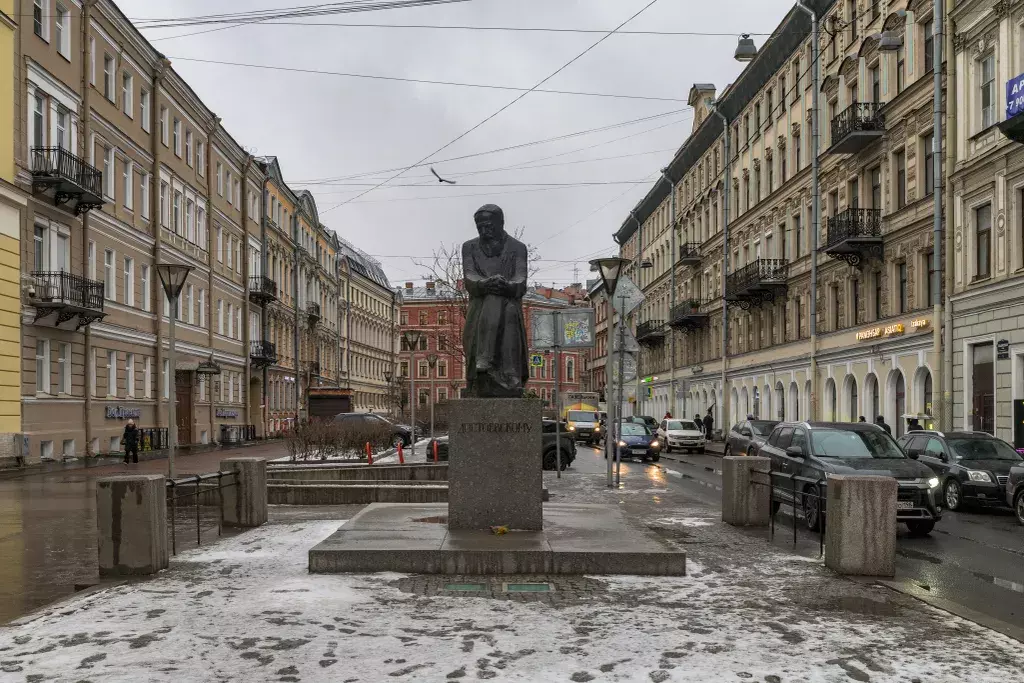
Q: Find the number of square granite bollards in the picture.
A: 4